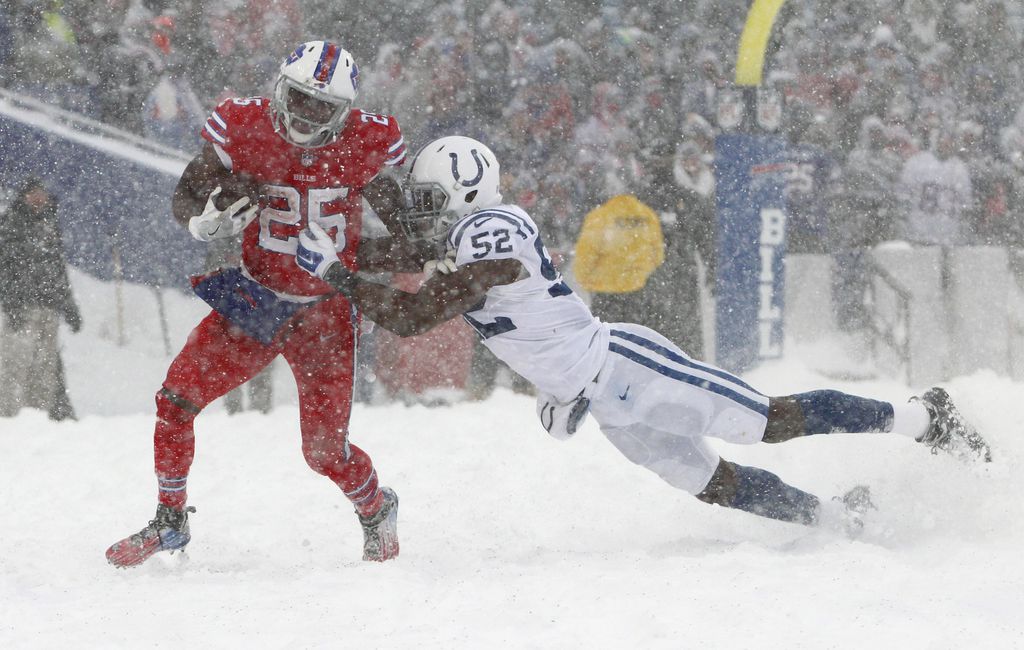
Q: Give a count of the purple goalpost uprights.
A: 0